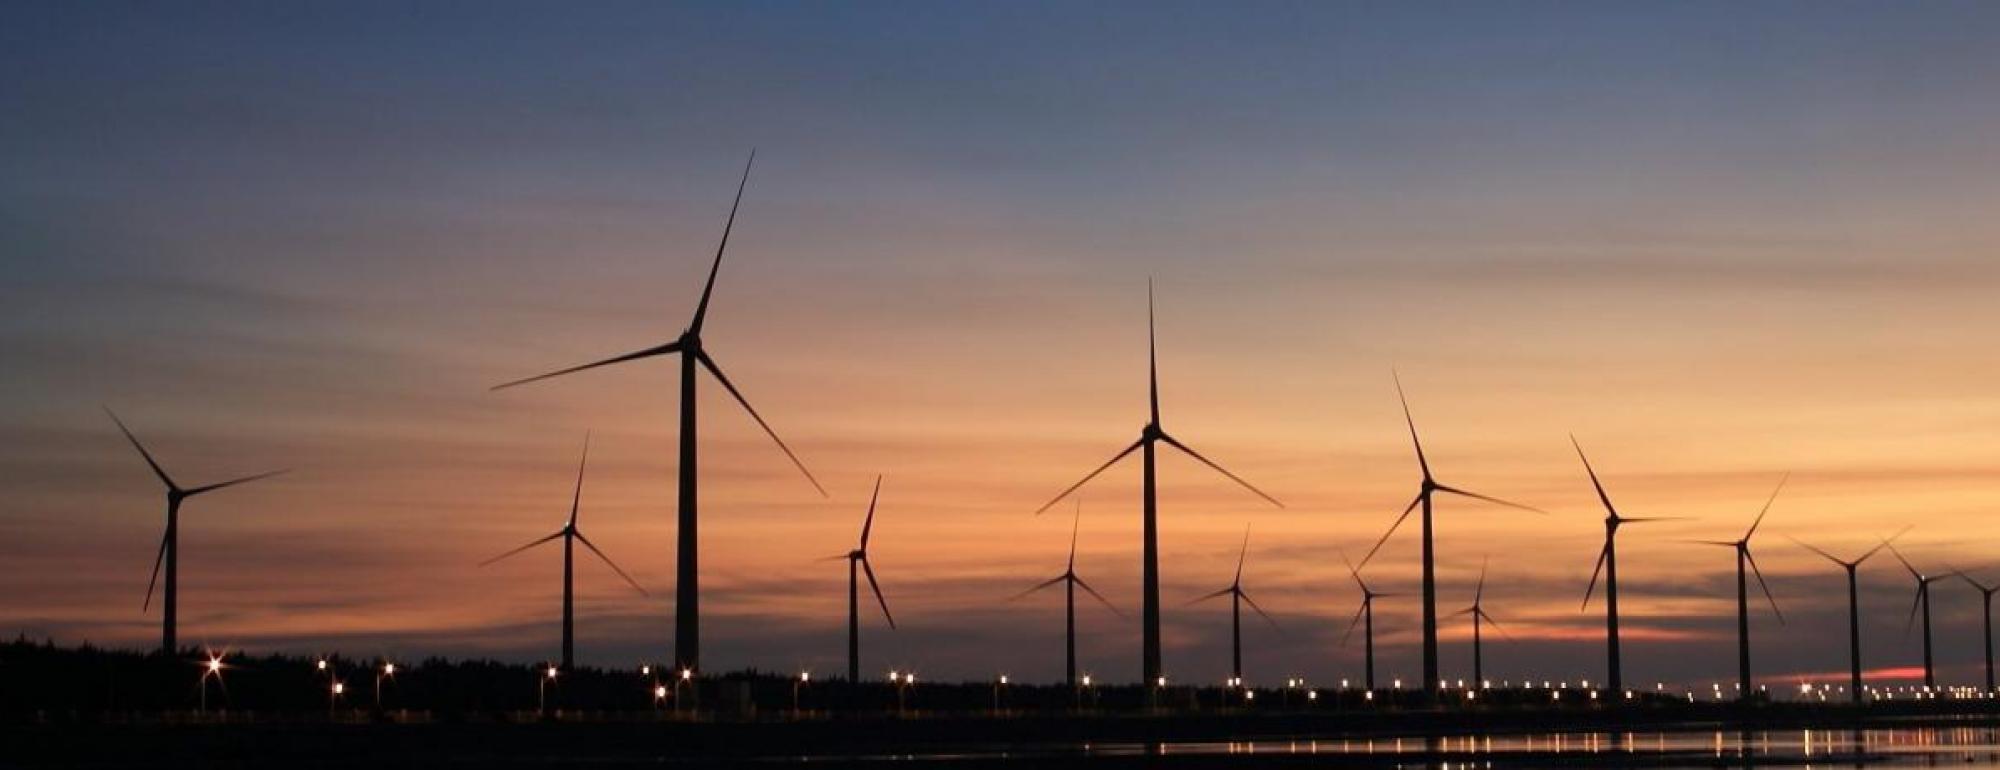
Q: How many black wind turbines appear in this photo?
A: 15